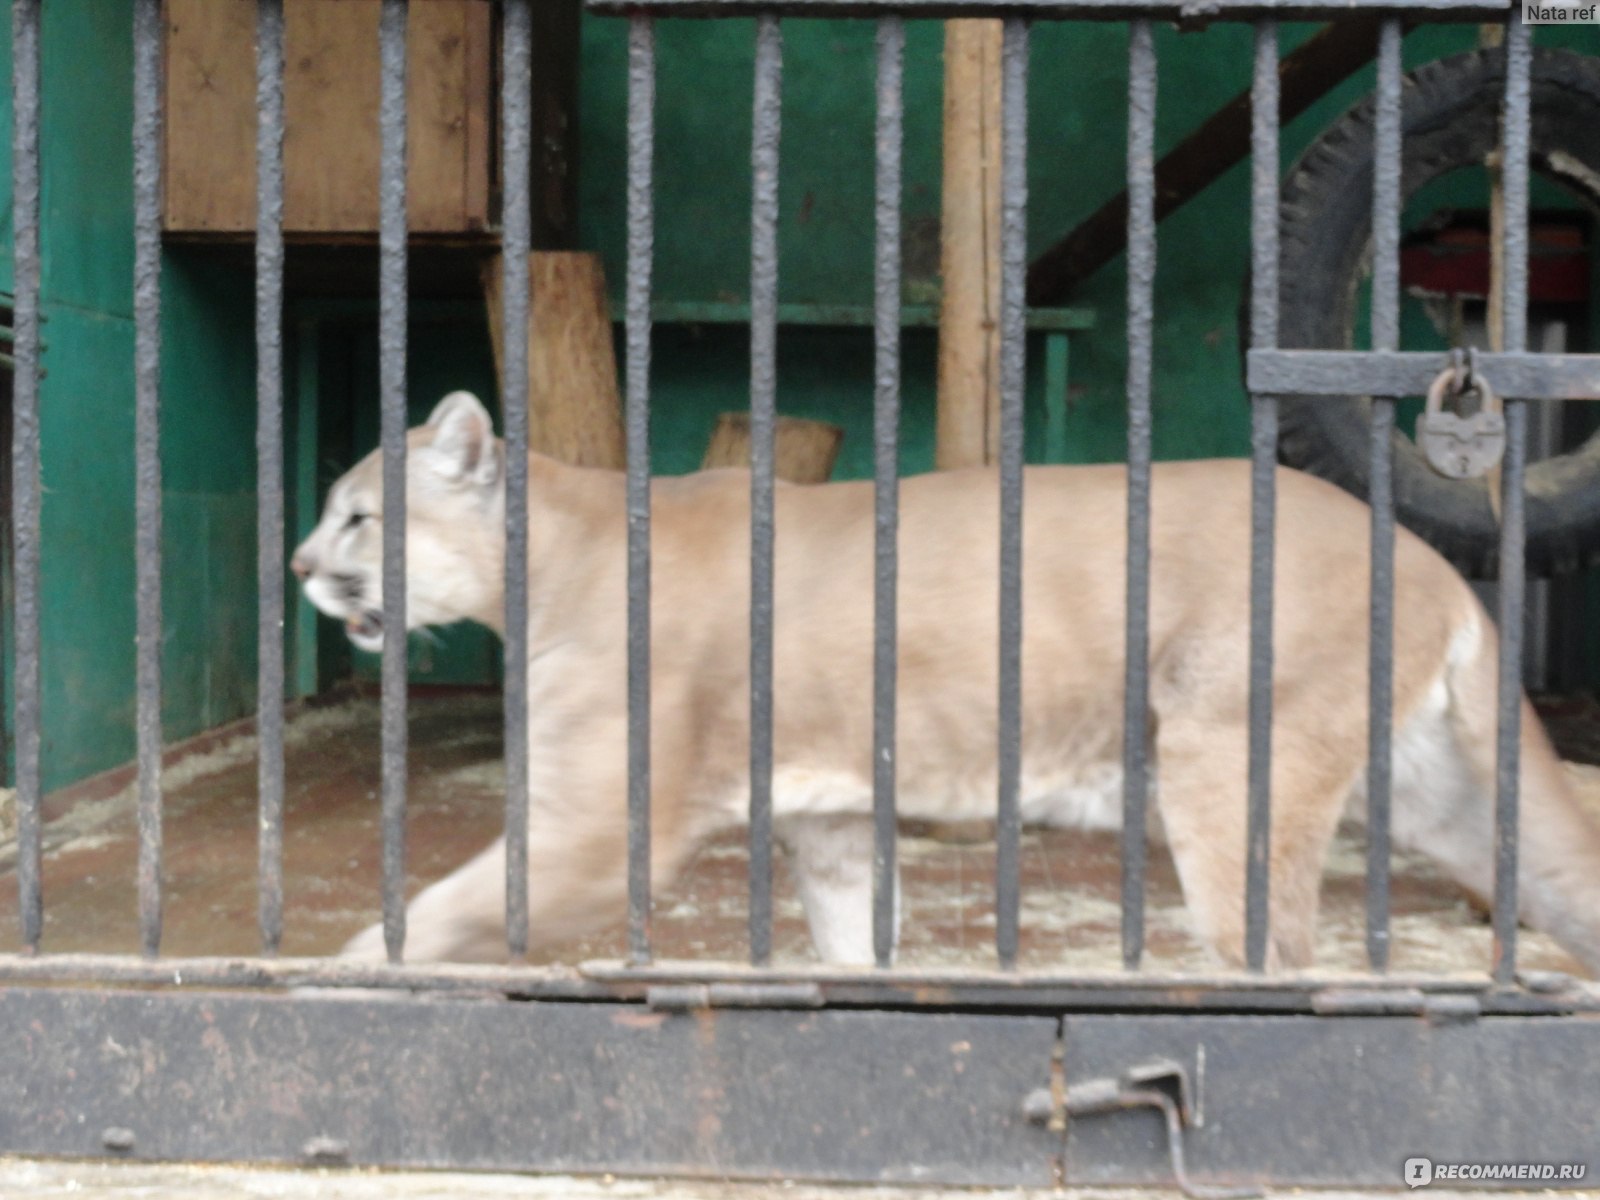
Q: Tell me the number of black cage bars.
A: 13